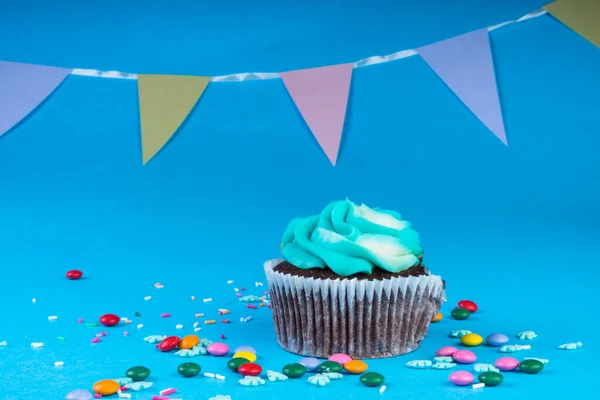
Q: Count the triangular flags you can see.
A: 5